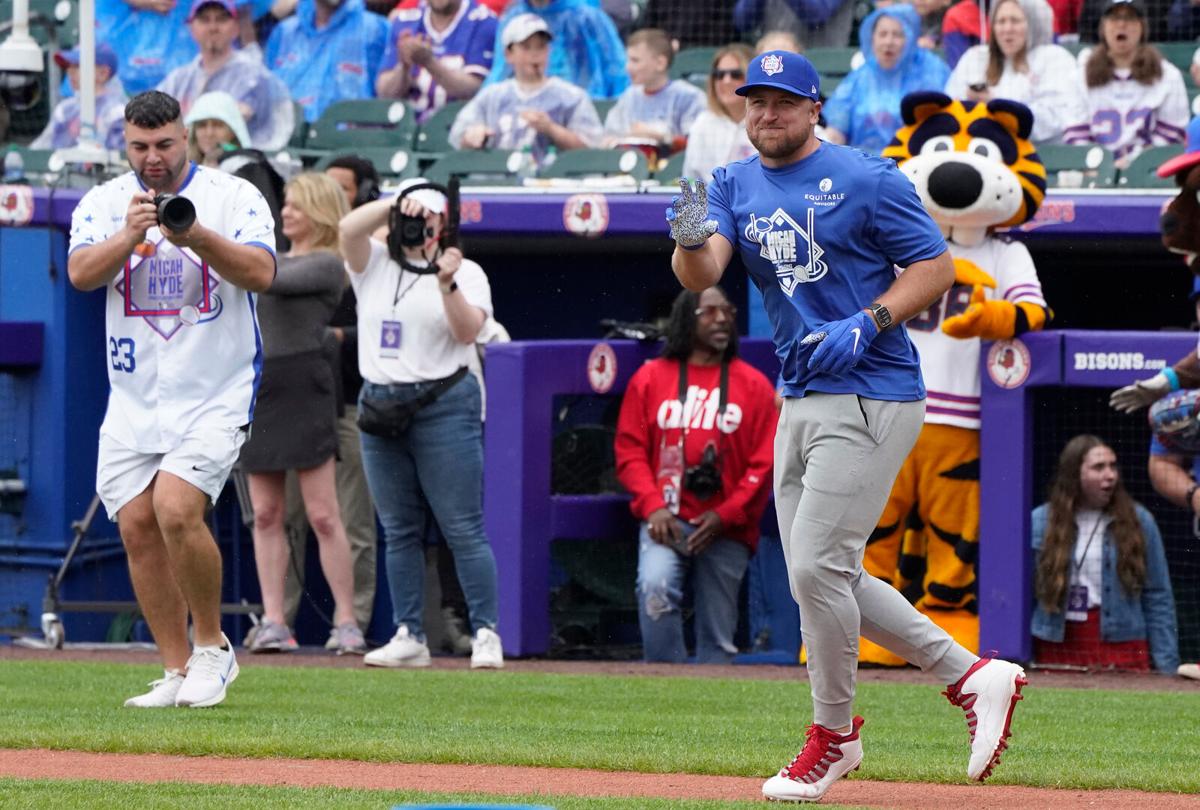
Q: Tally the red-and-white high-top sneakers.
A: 2